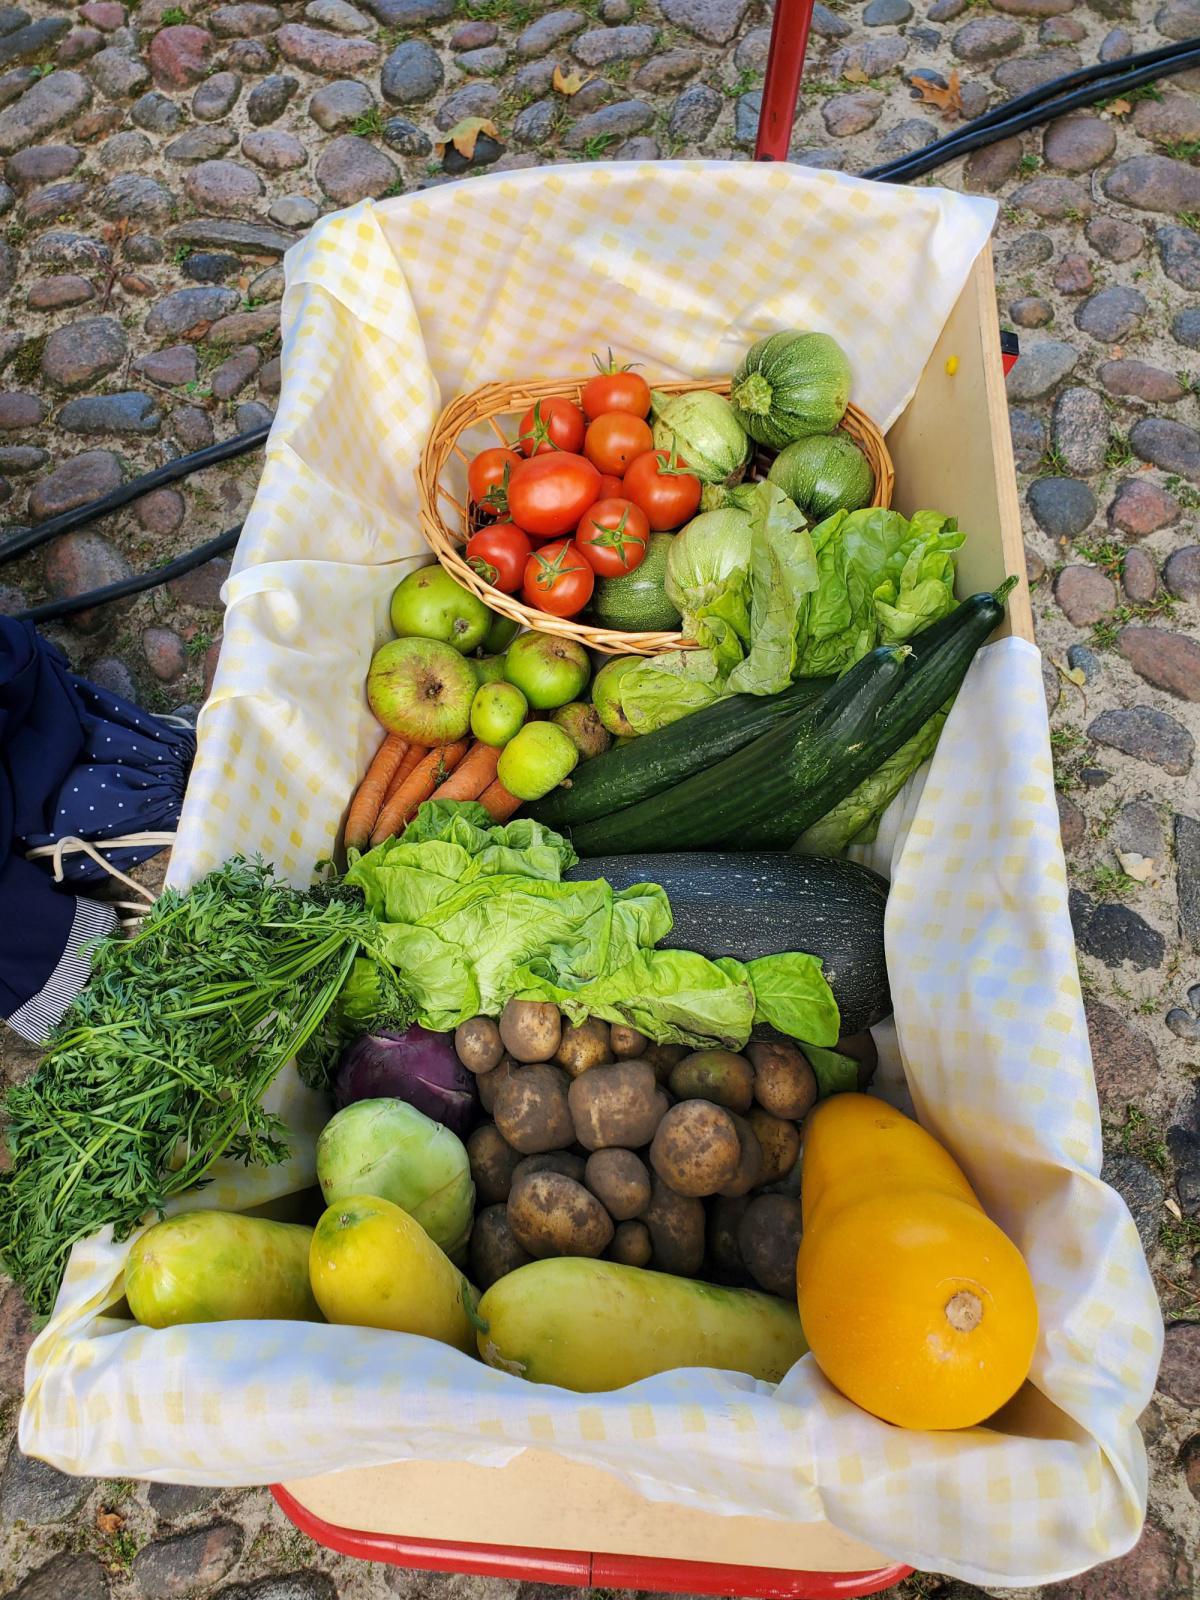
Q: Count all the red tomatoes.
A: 10